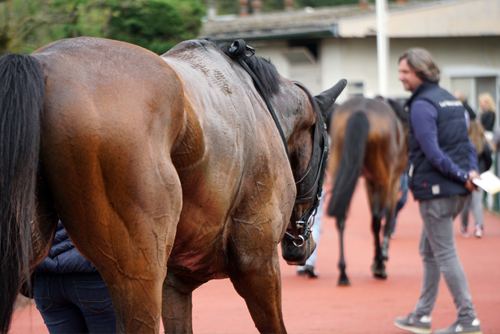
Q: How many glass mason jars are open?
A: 0